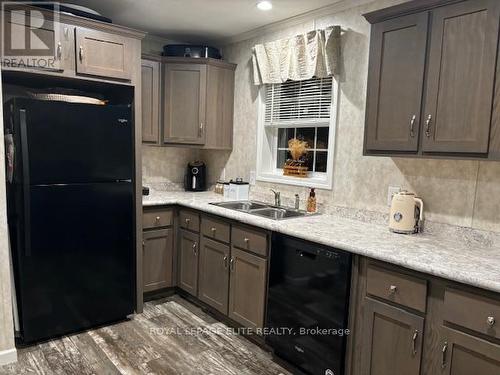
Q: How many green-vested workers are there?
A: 0